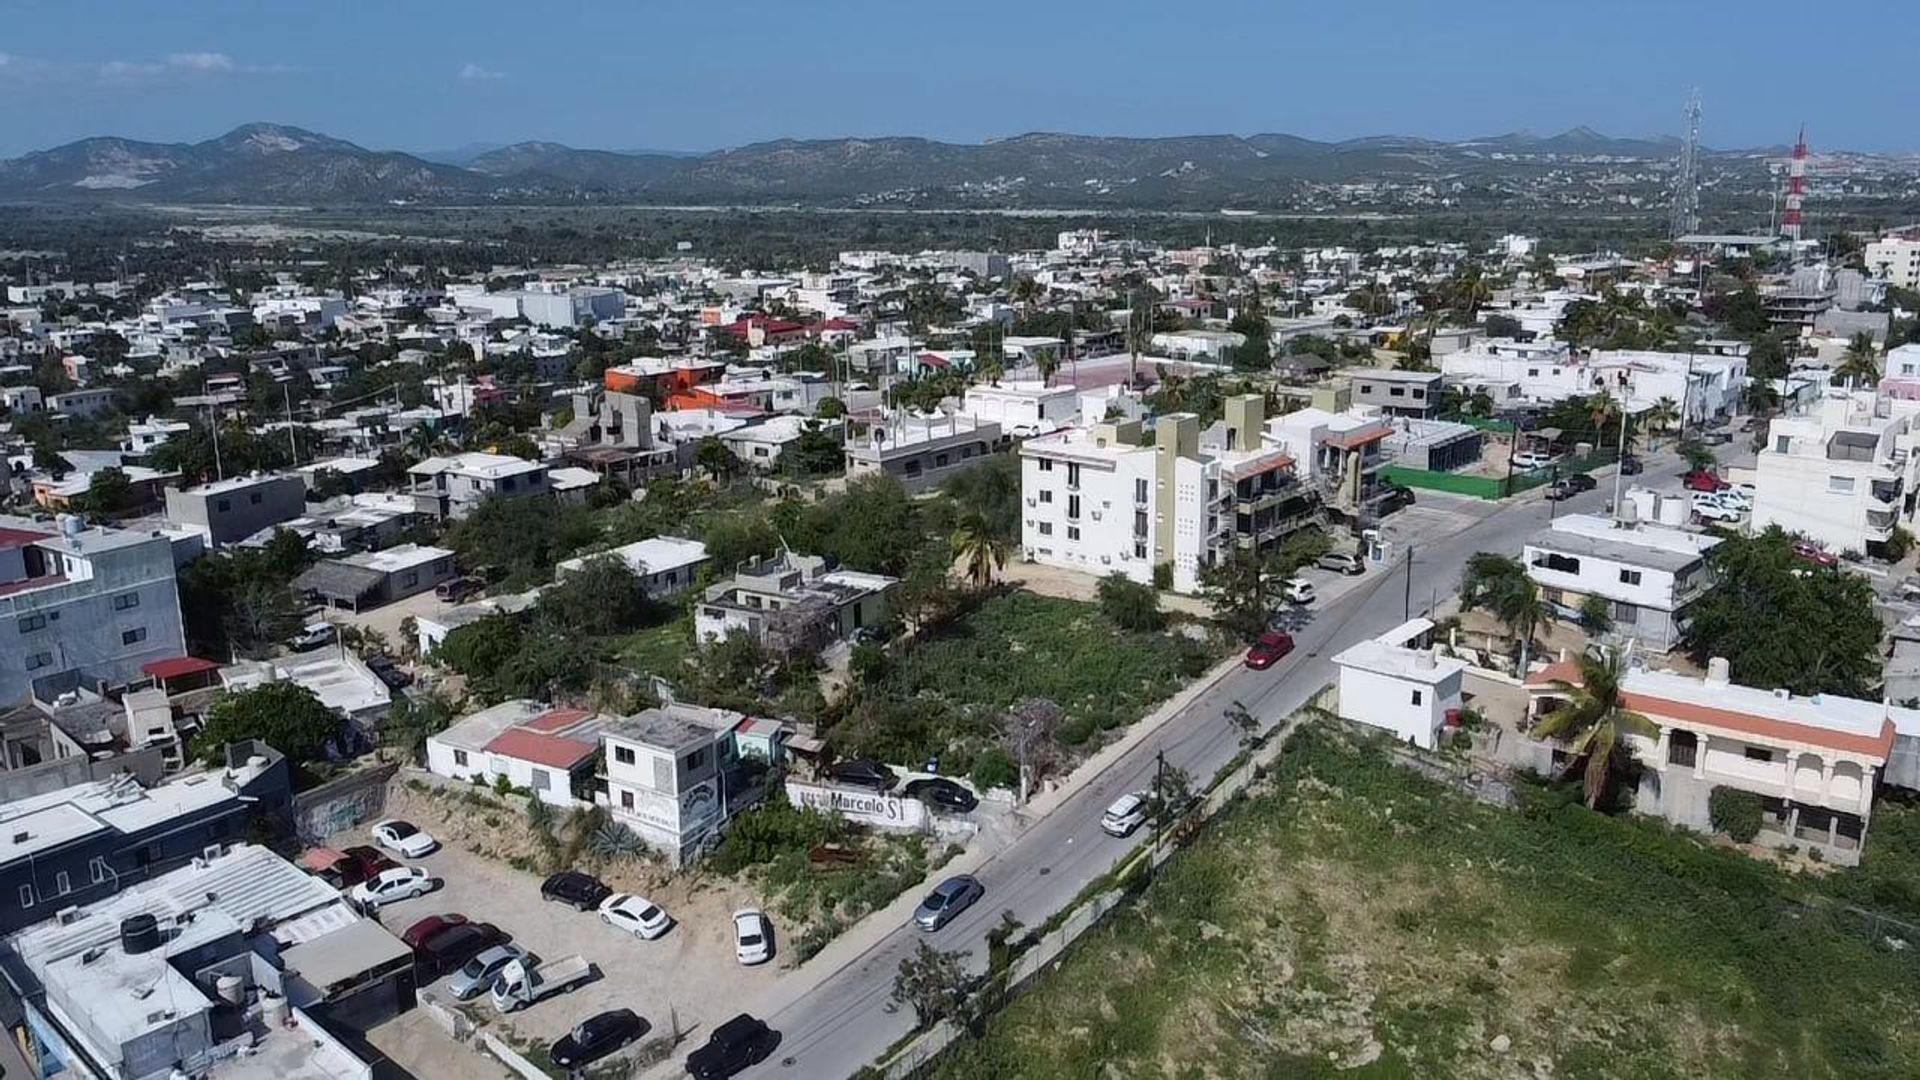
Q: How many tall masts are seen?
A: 2